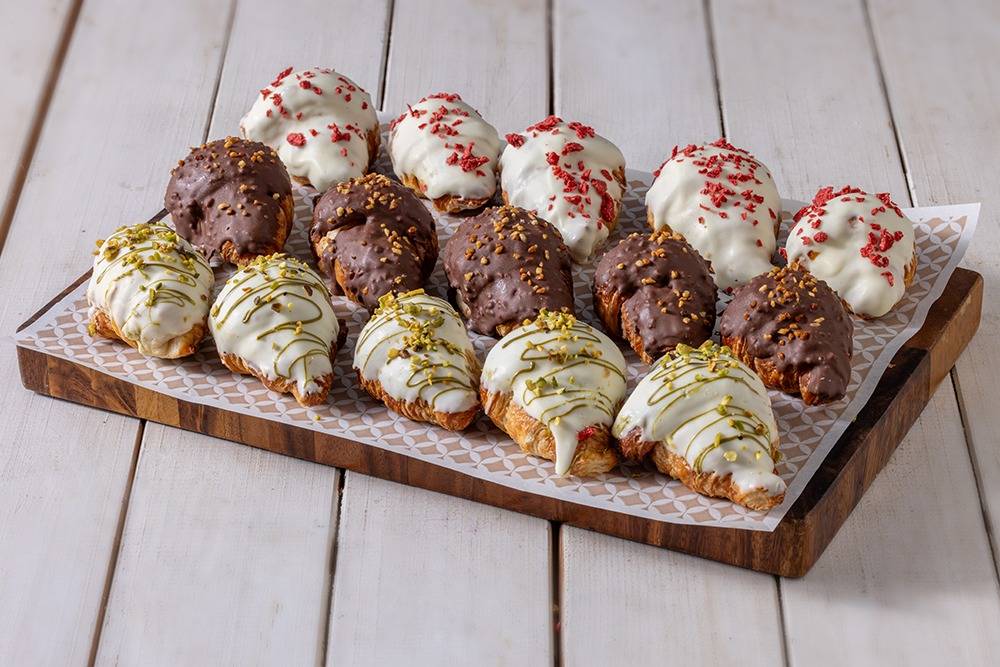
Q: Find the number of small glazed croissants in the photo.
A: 15